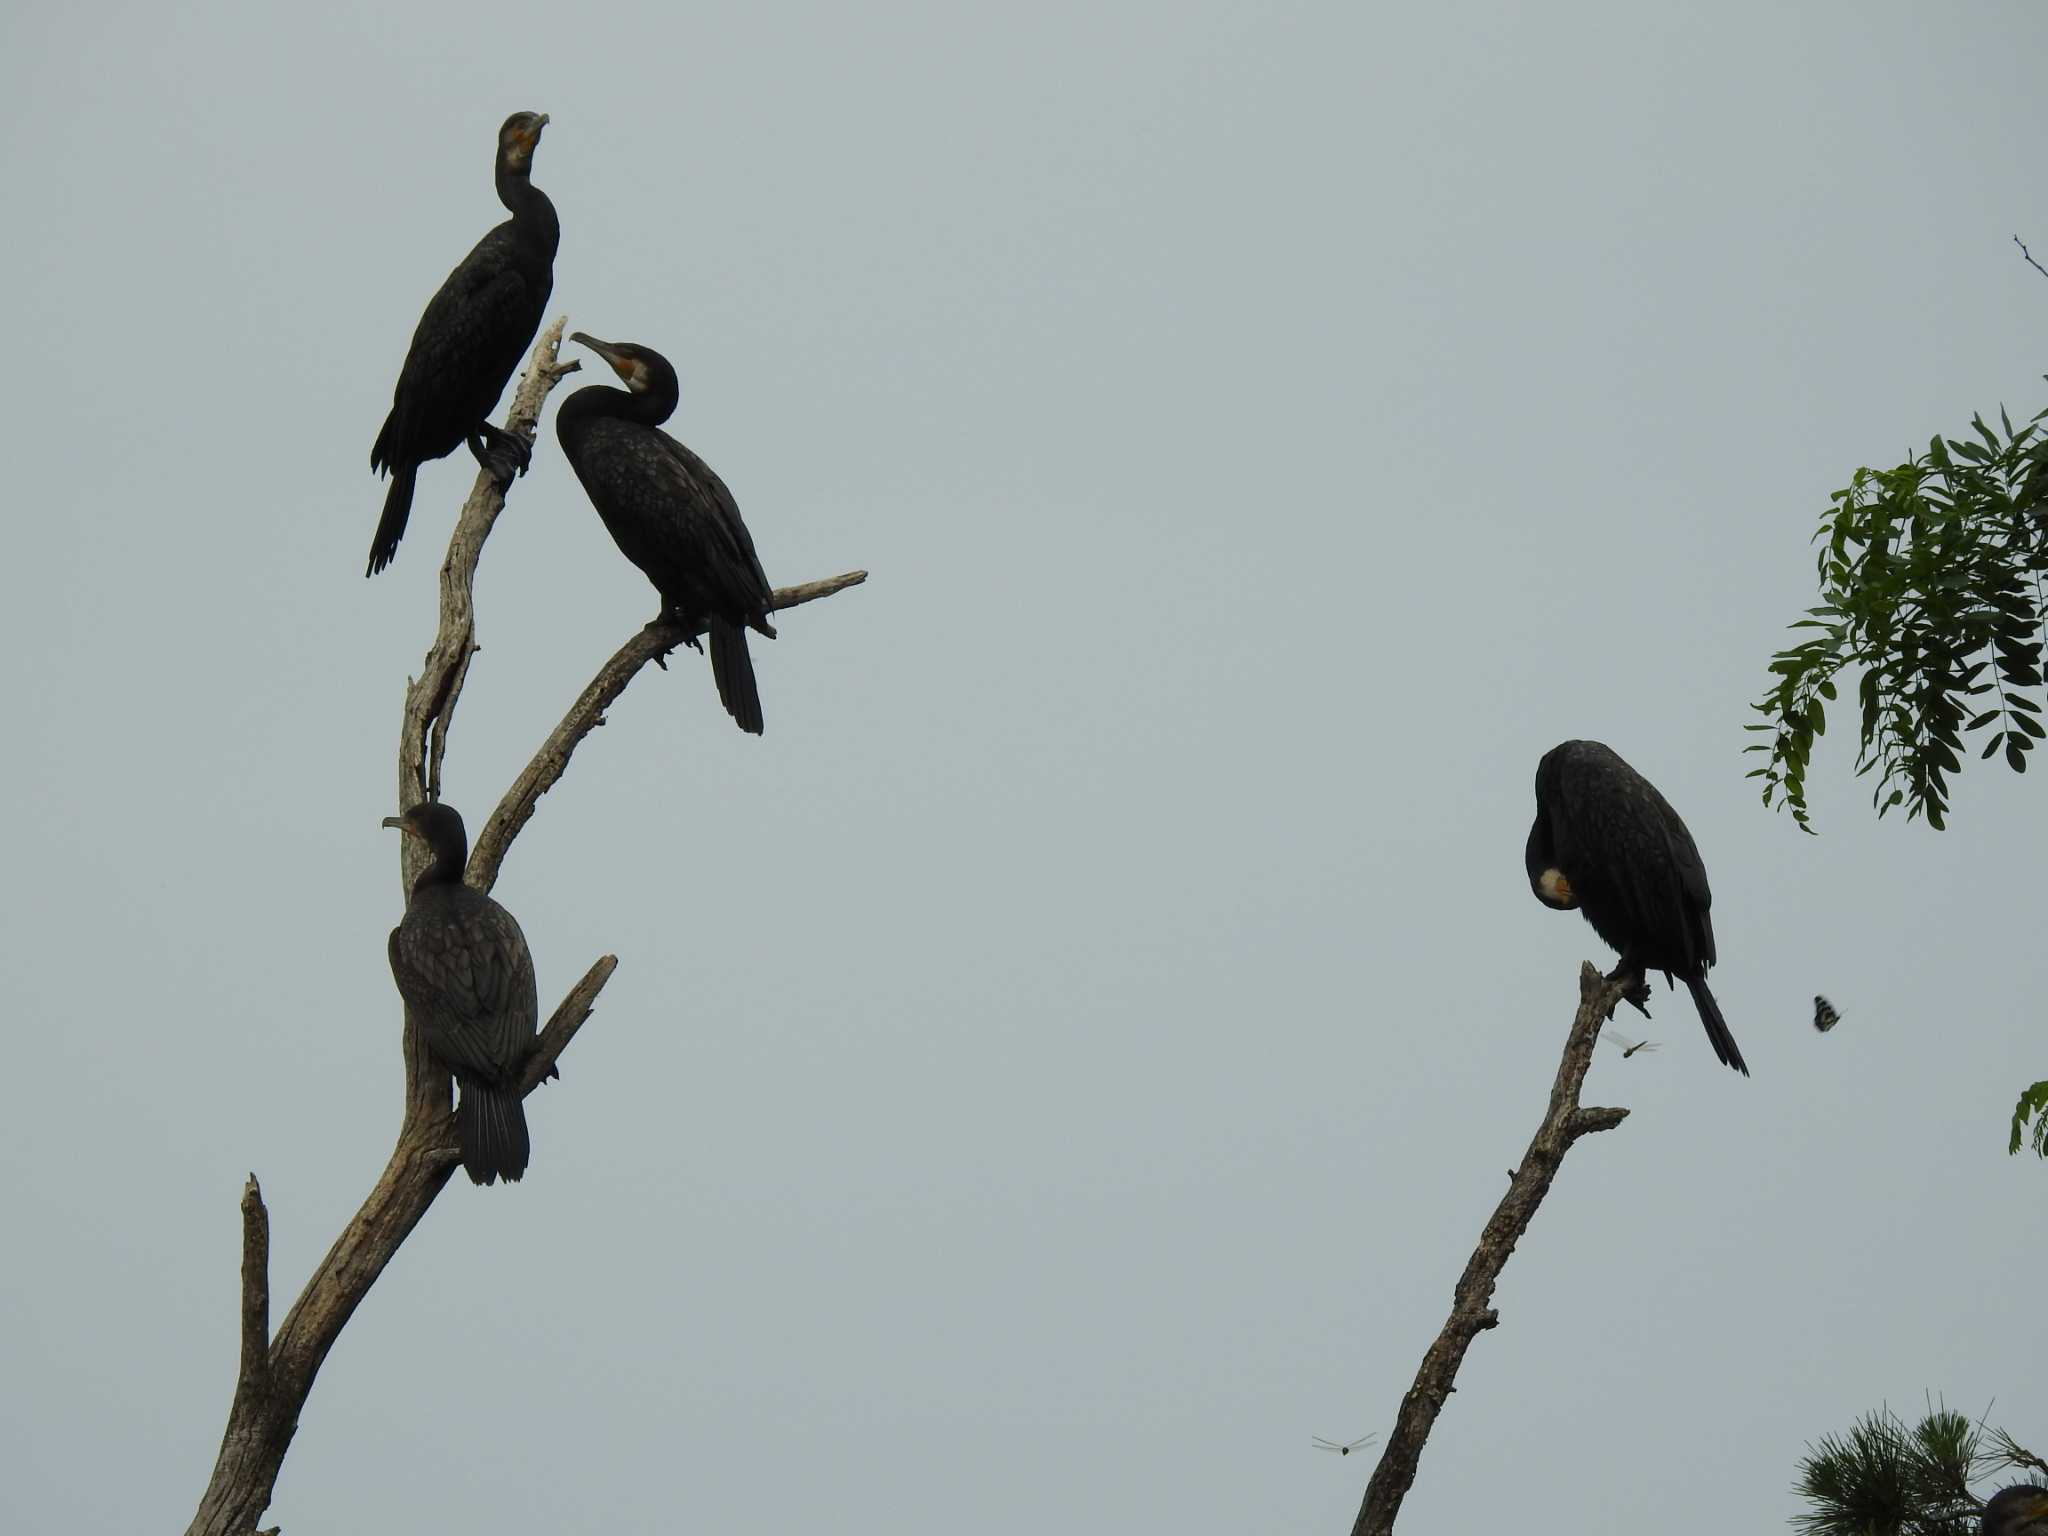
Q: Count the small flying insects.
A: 3